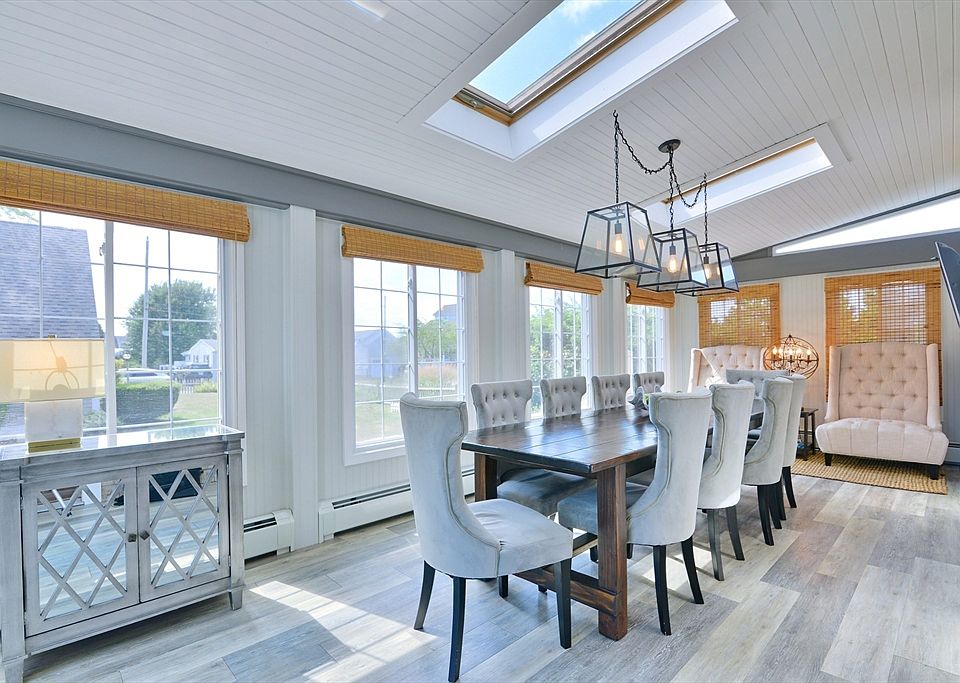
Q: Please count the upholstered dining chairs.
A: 10